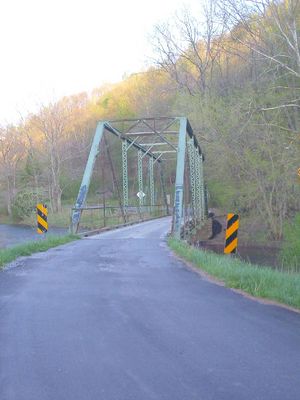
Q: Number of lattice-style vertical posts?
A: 6